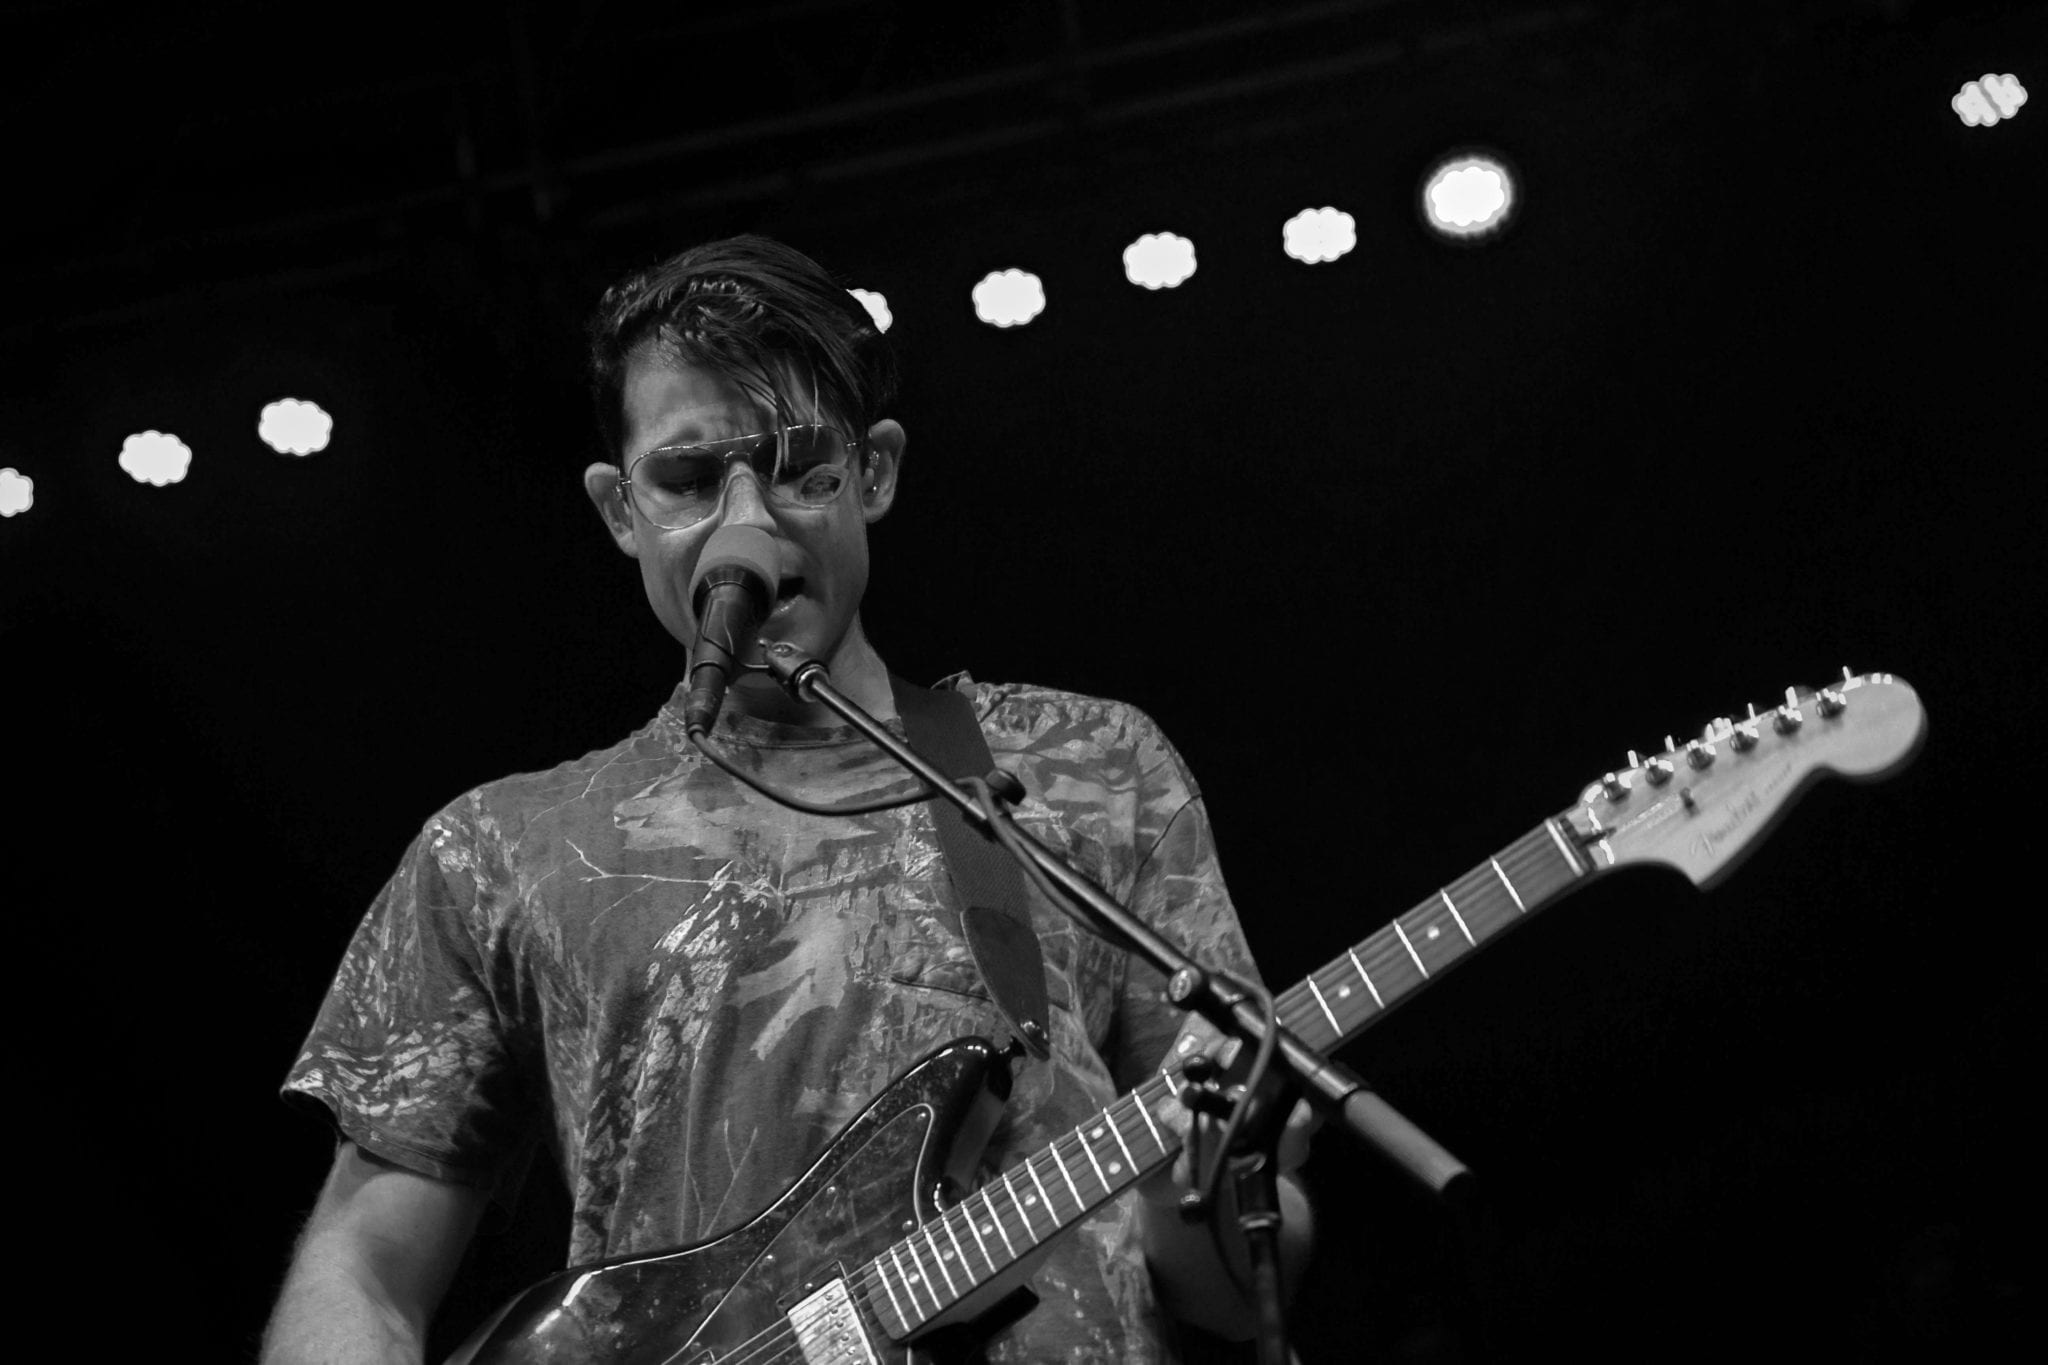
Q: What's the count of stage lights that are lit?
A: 9